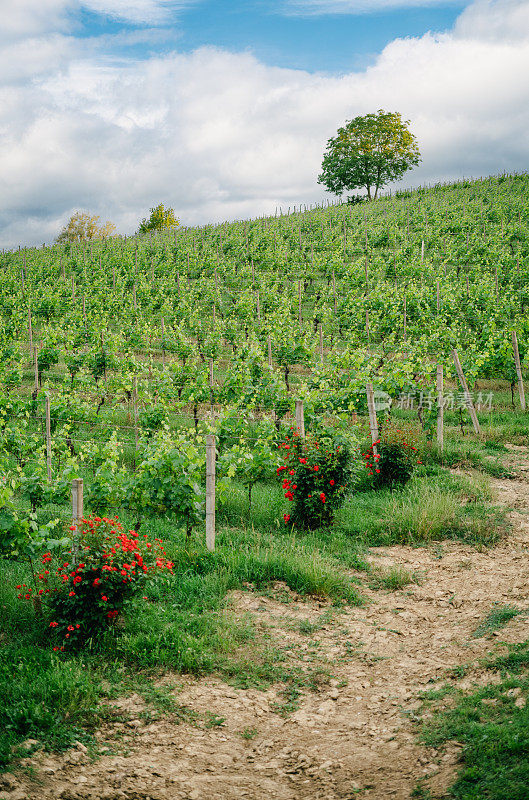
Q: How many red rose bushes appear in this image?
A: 3